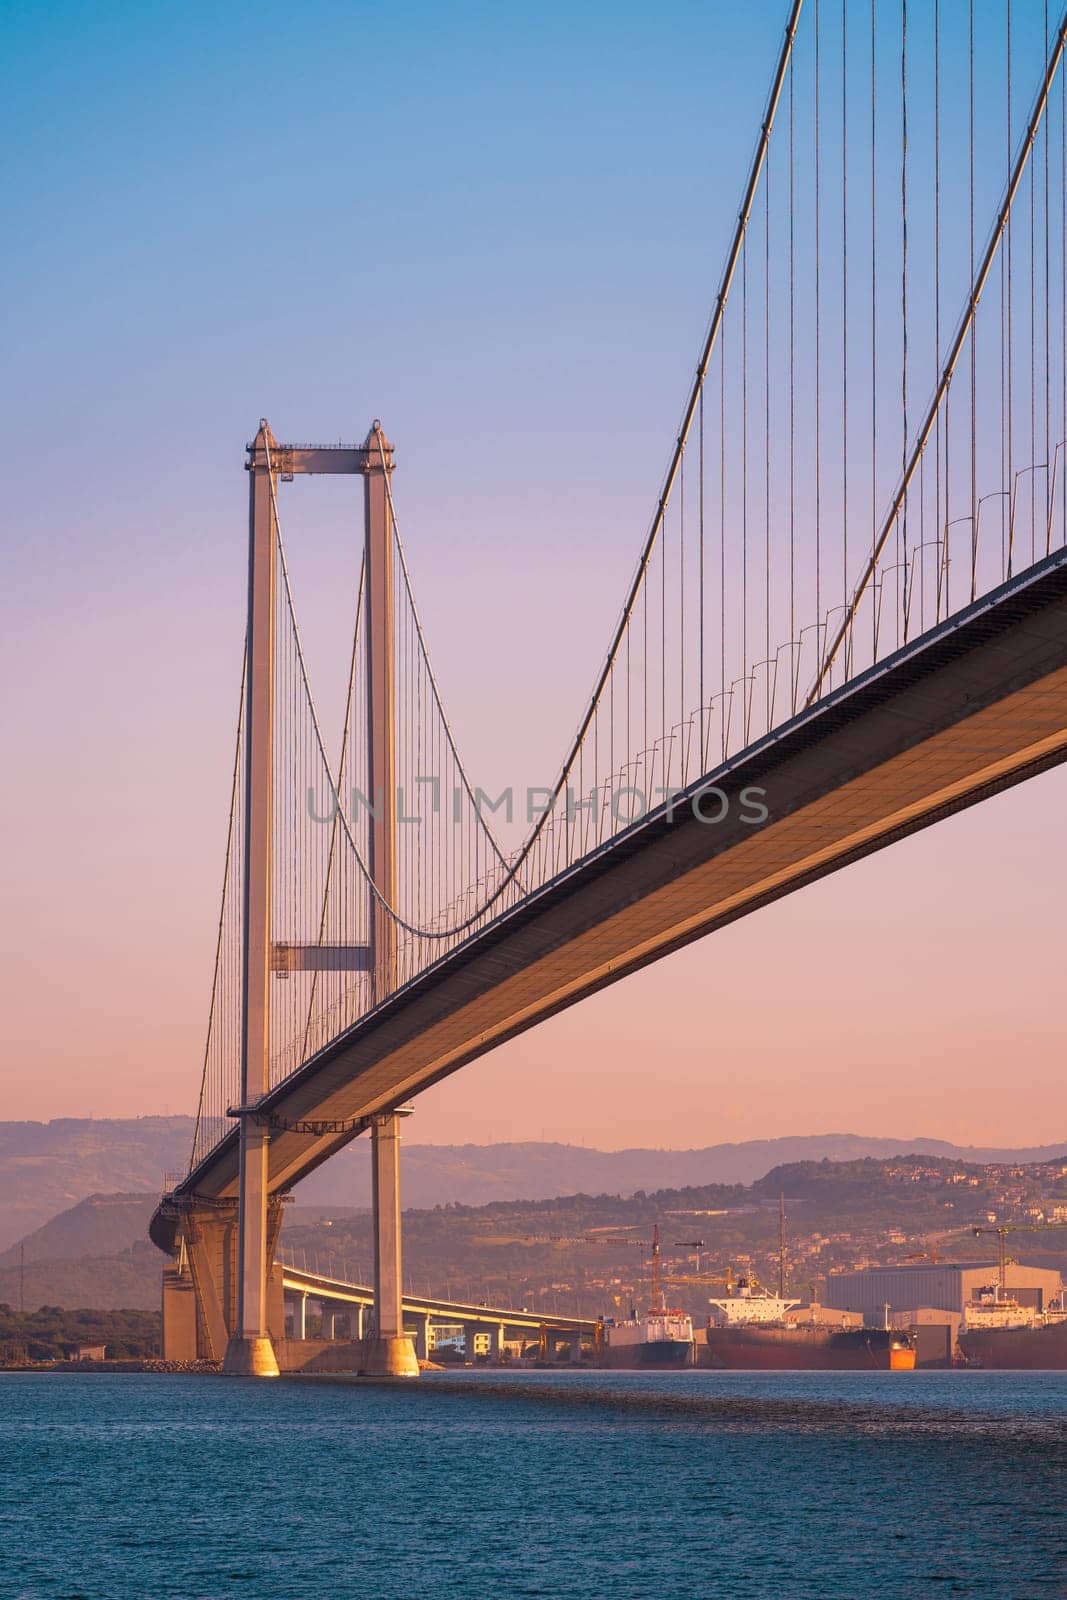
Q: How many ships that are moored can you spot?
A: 3